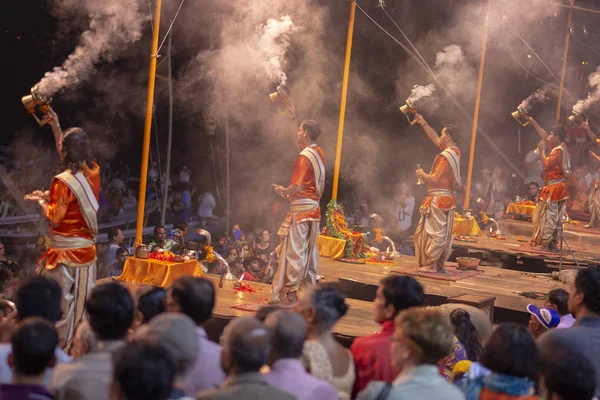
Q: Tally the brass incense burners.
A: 5